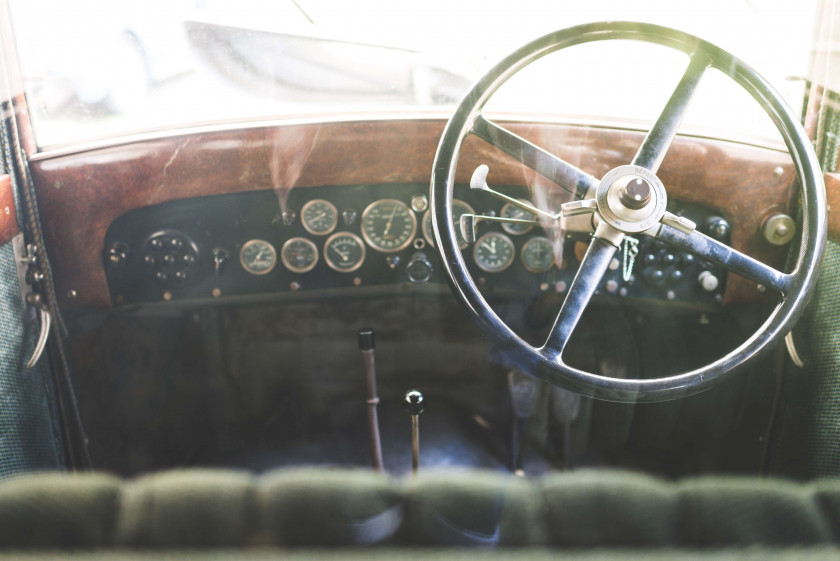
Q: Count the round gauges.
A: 9